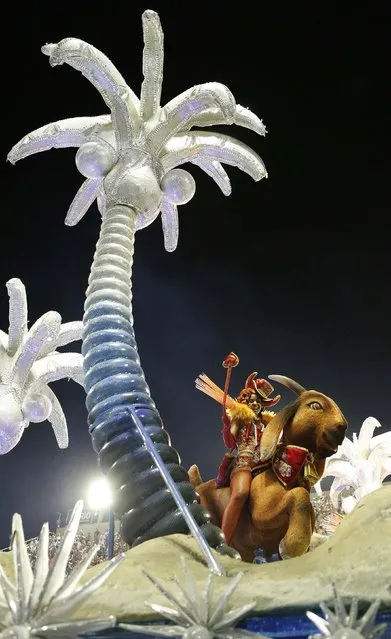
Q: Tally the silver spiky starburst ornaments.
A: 3